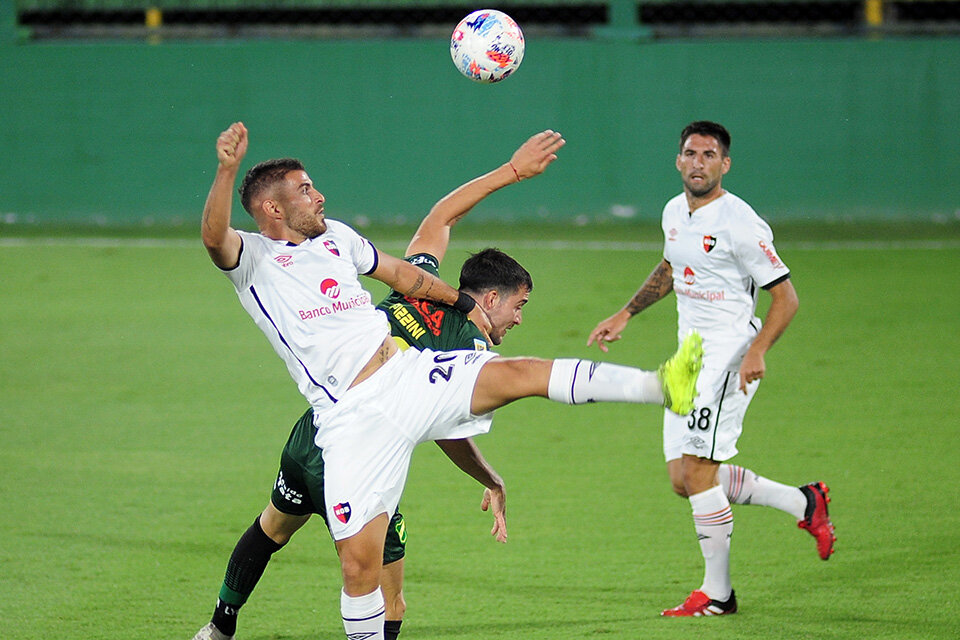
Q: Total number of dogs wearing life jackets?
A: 0